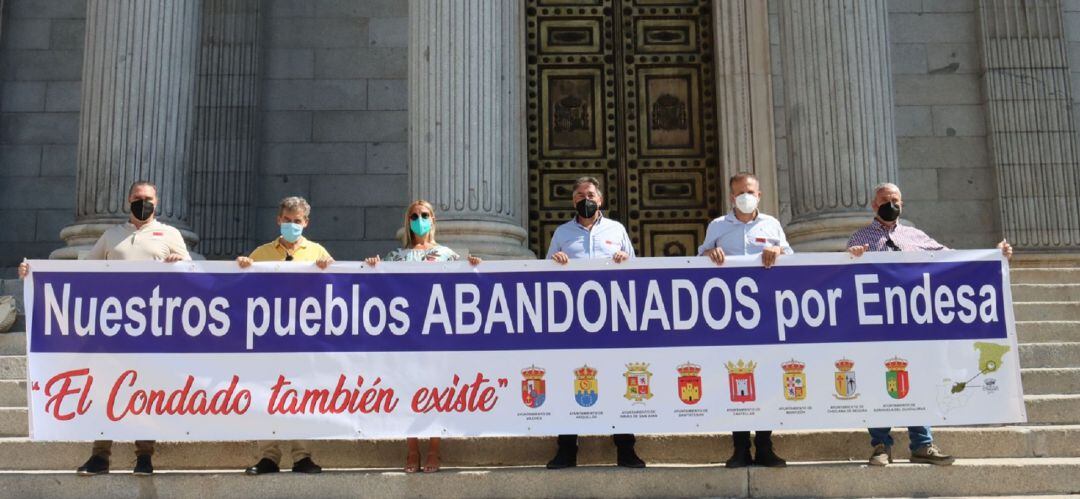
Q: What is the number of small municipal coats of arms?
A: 8